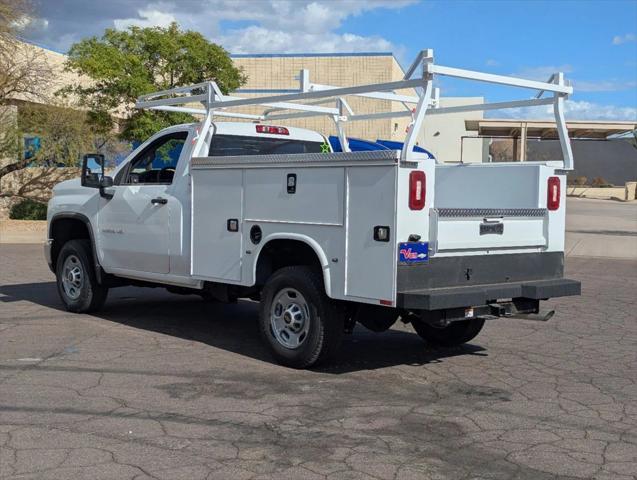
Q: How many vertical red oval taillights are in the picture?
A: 2